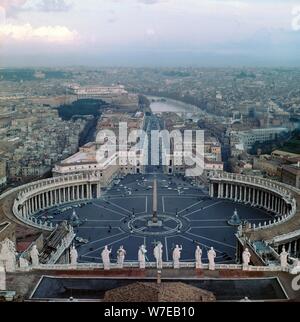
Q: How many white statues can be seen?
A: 11